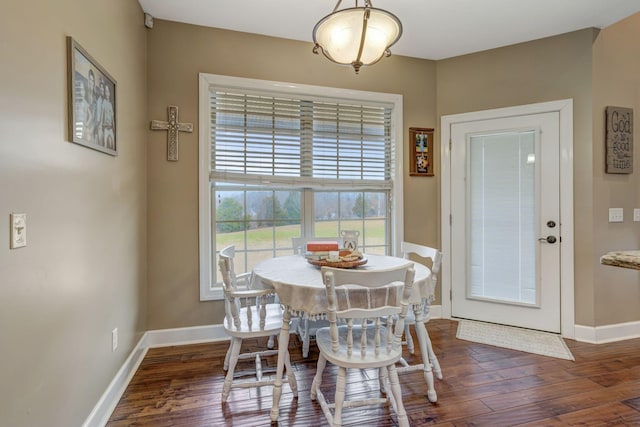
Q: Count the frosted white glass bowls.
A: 1